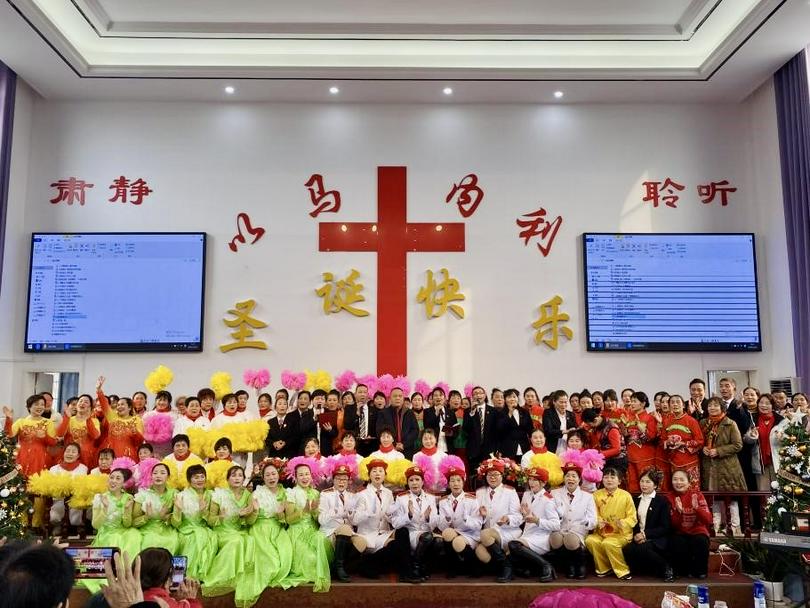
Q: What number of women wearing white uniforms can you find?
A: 7